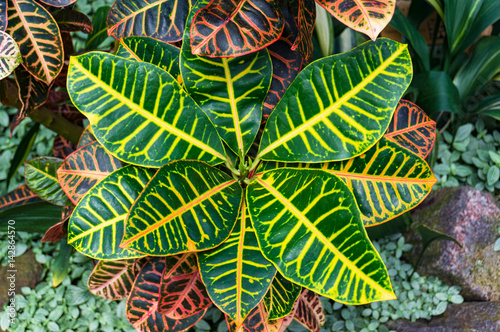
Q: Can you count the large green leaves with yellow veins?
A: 8